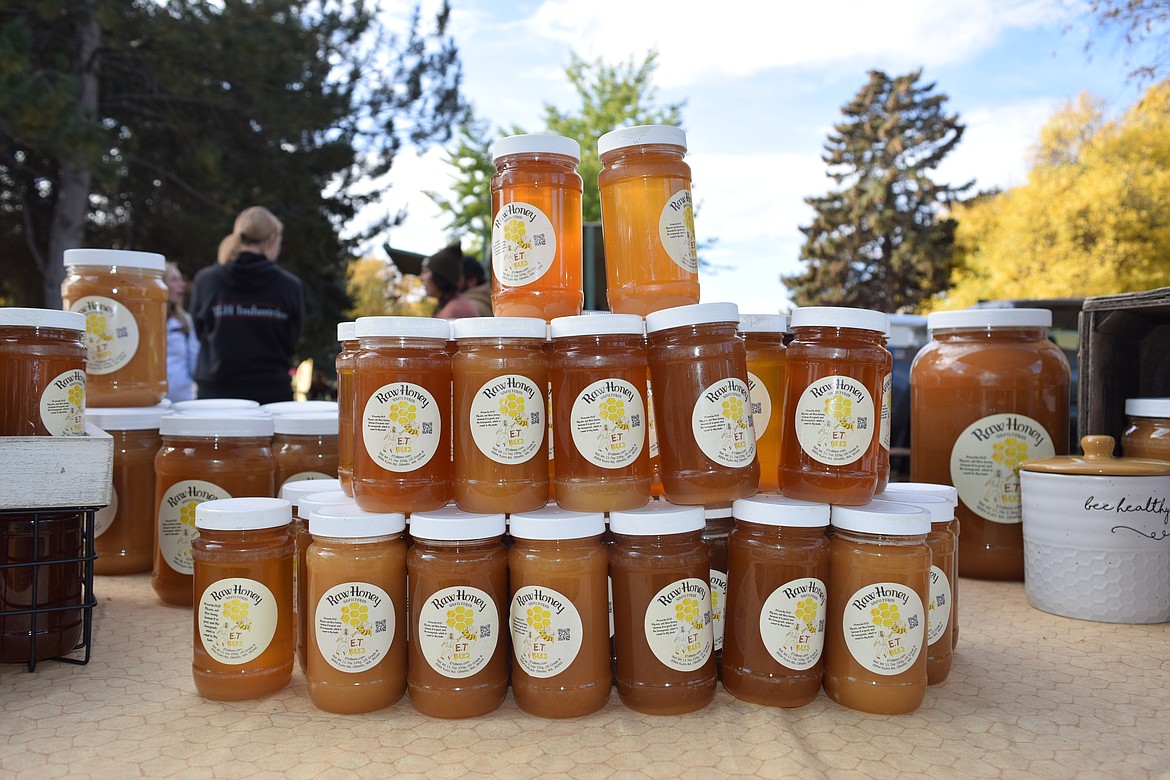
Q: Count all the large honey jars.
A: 1